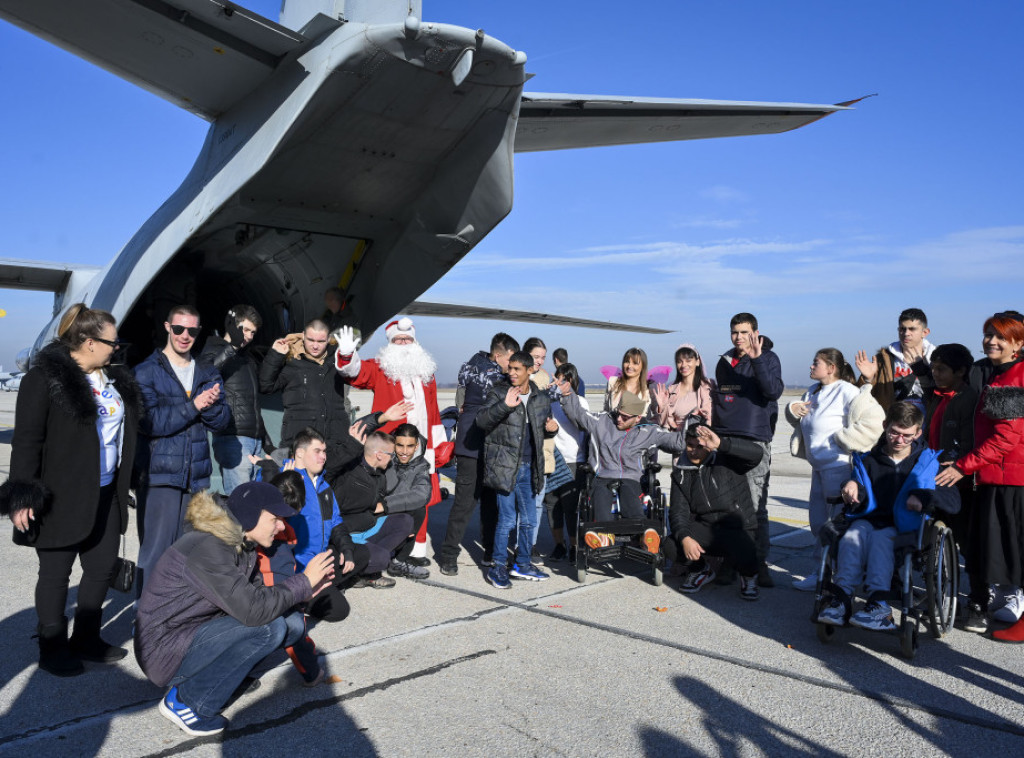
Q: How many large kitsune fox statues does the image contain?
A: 0